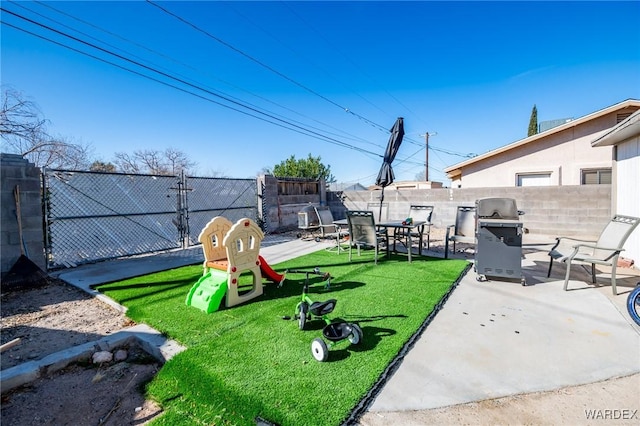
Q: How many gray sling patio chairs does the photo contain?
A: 6